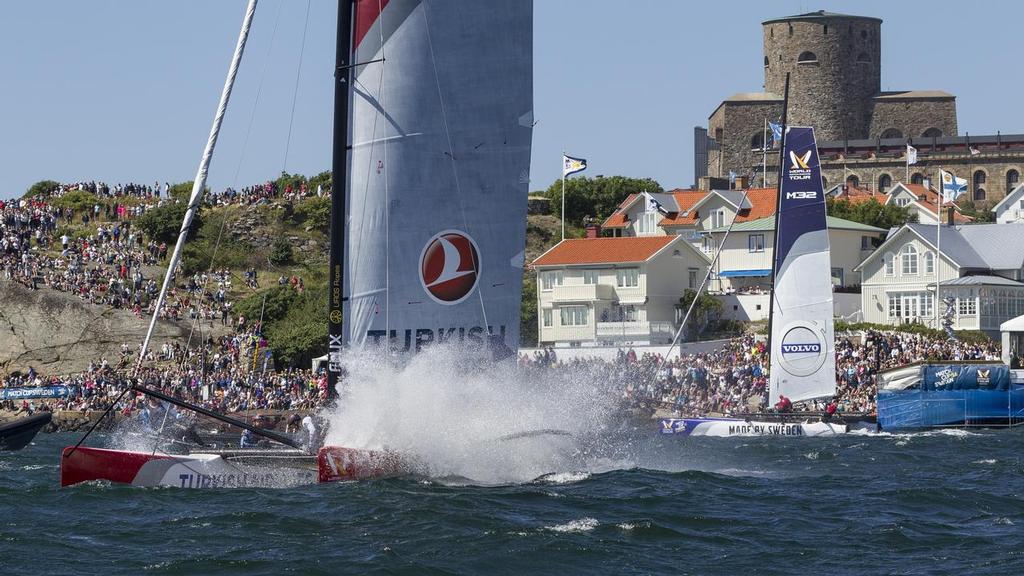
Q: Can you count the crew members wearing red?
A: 2